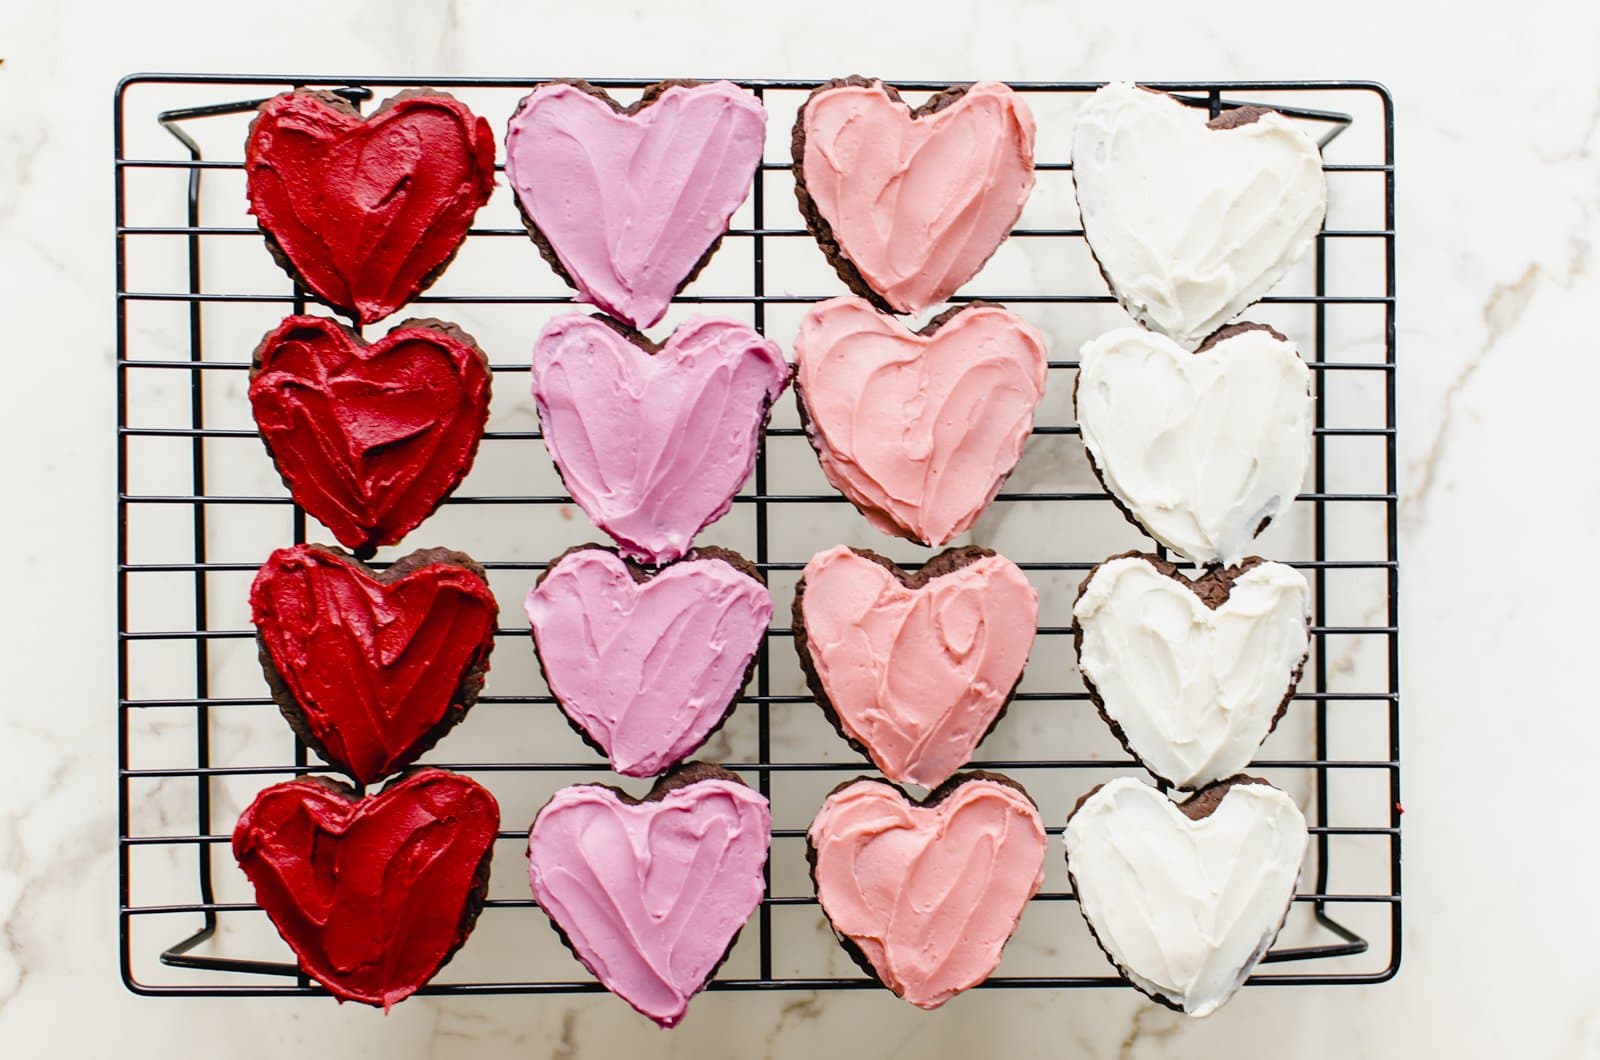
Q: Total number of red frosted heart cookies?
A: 4